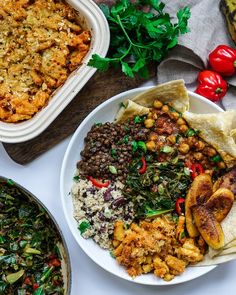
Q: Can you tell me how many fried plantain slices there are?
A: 4